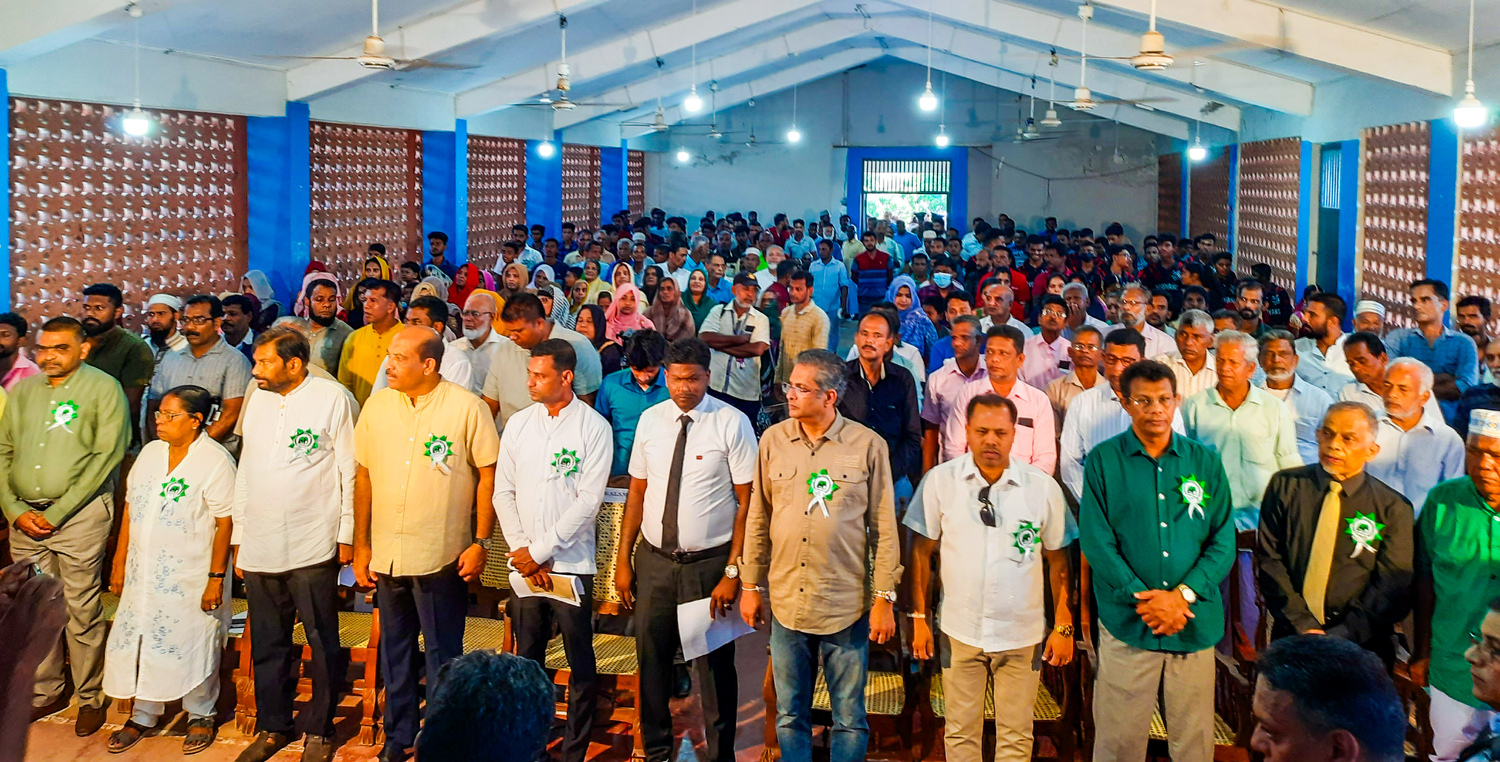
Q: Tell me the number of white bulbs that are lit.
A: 9